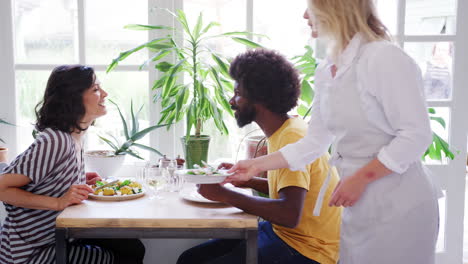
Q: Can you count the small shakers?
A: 2